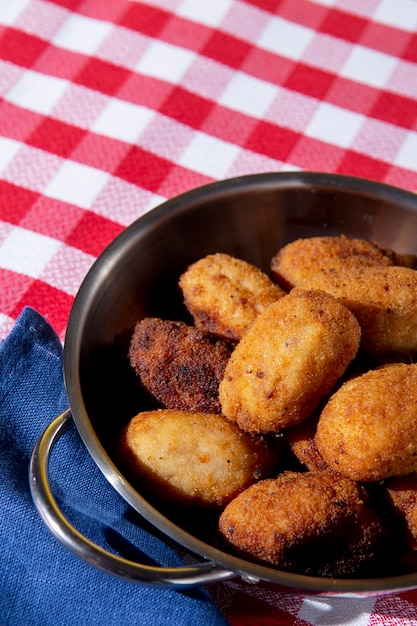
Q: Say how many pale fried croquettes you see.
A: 1